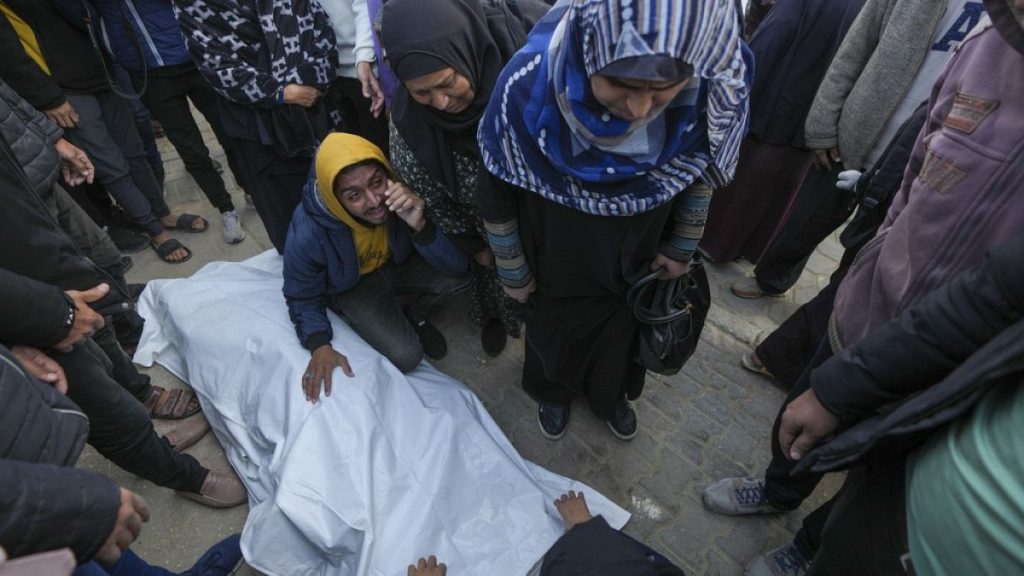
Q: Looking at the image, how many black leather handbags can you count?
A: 1